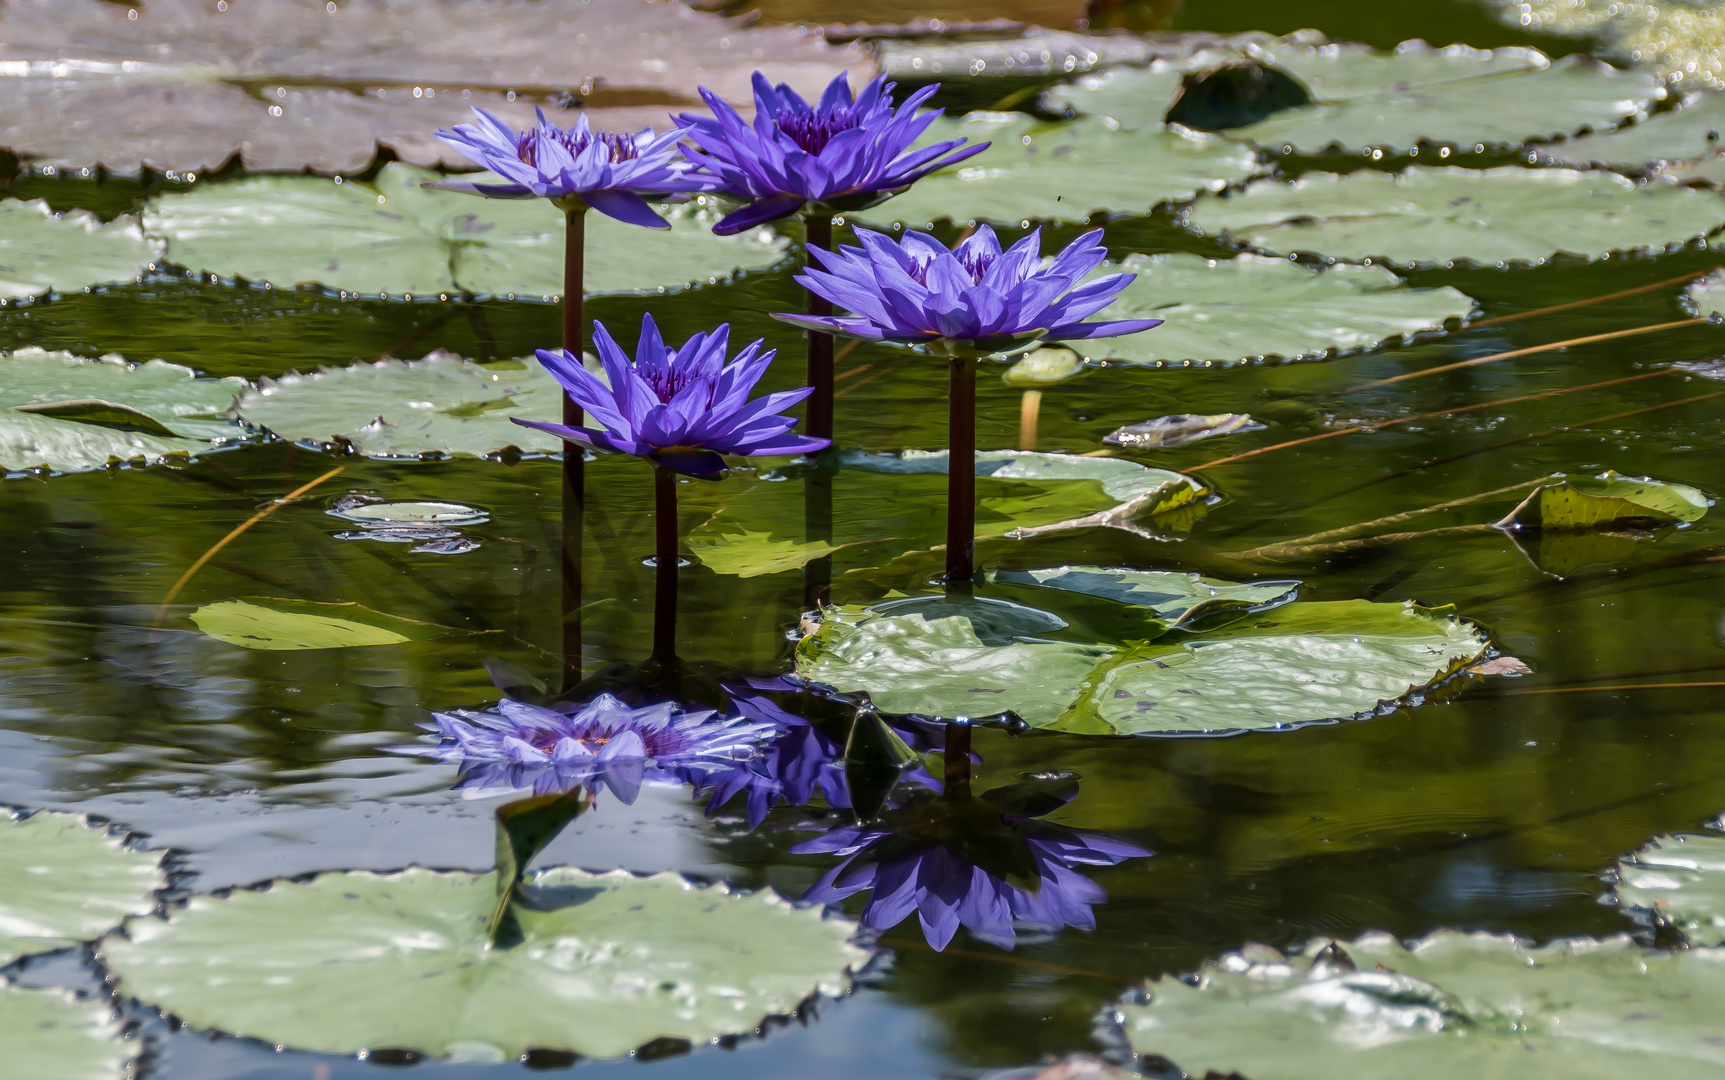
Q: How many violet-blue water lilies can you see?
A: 5